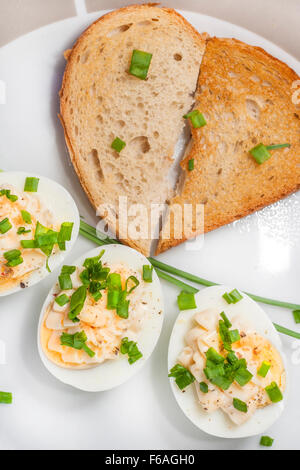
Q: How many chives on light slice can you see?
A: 2